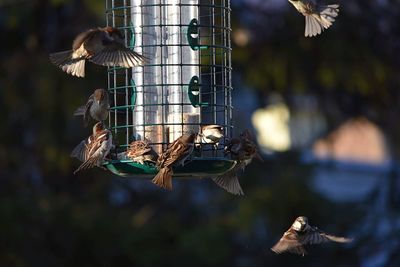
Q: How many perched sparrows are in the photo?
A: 6